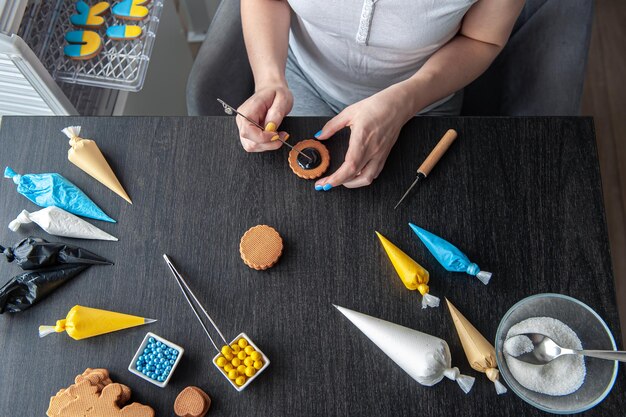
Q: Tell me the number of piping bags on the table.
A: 10